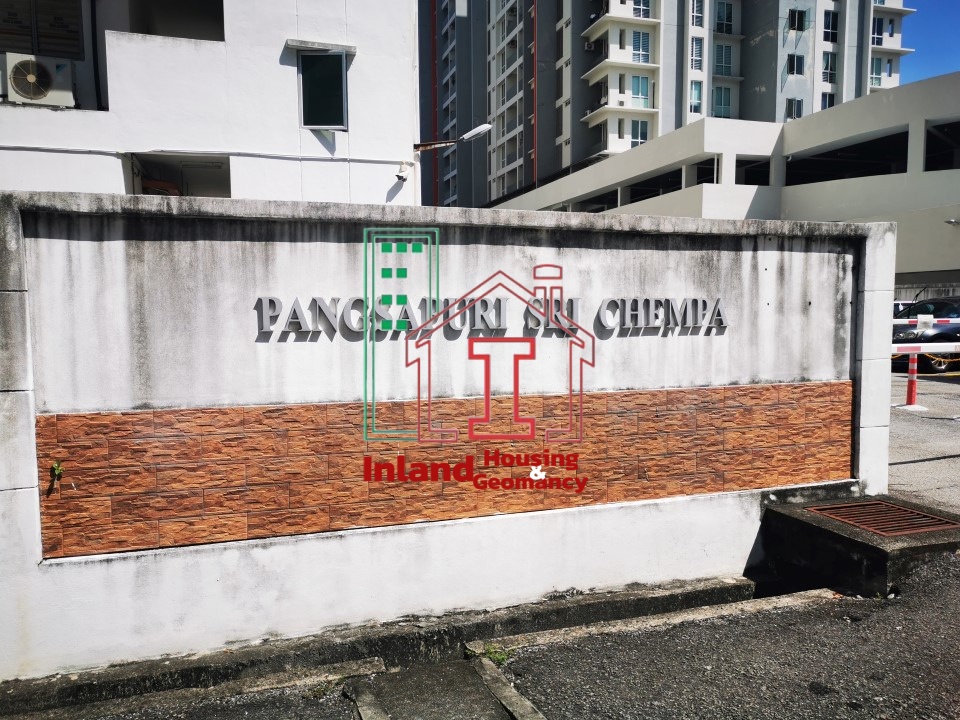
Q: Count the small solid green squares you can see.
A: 9